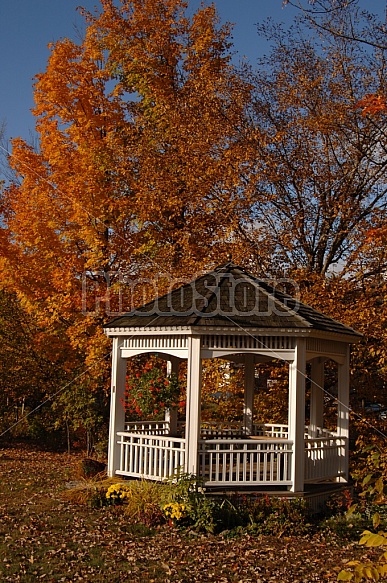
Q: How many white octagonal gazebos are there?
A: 1